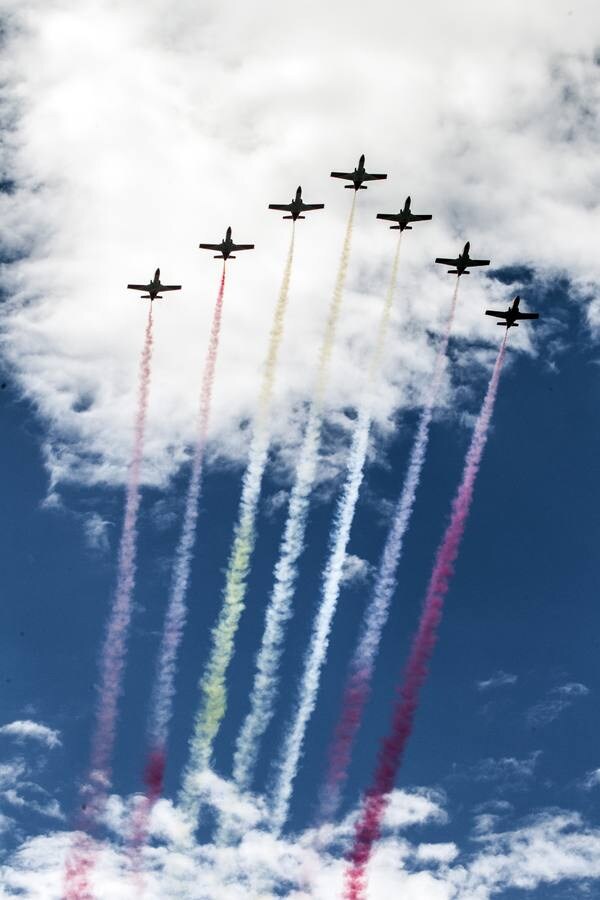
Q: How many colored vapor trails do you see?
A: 7